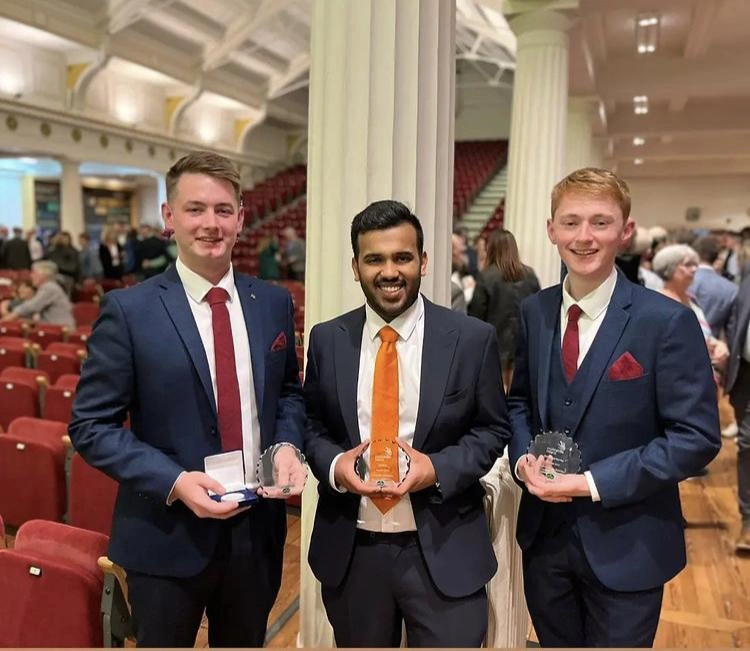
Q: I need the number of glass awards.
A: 3